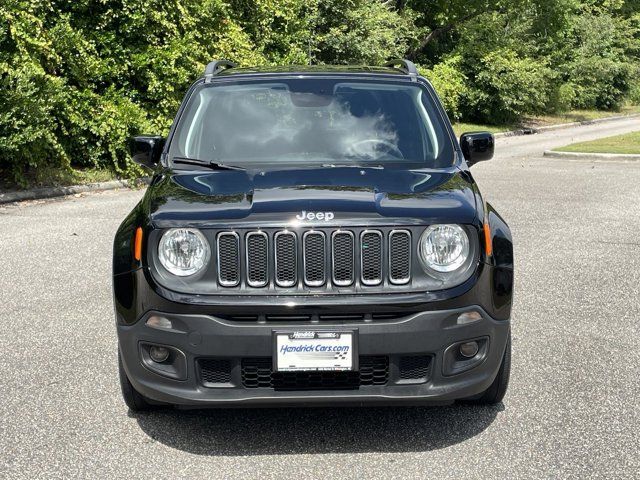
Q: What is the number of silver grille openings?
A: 7